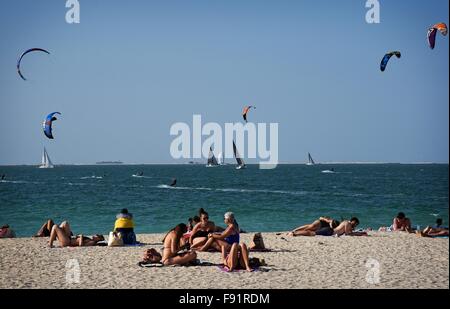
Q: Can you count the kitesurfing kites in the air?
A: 5